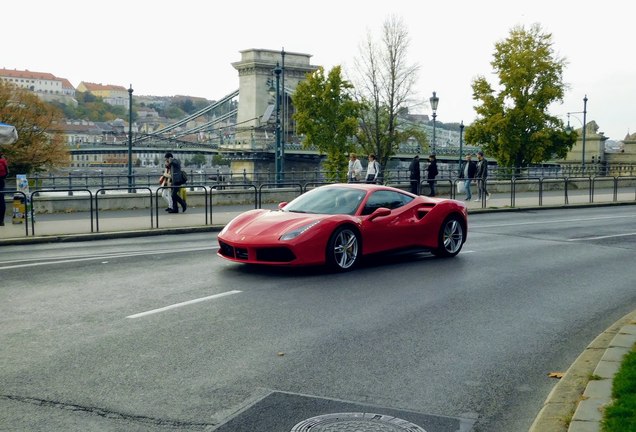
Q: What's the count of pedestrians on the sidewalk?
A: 9